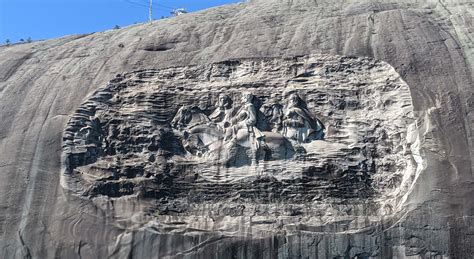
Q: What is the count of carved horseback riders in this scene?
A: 3